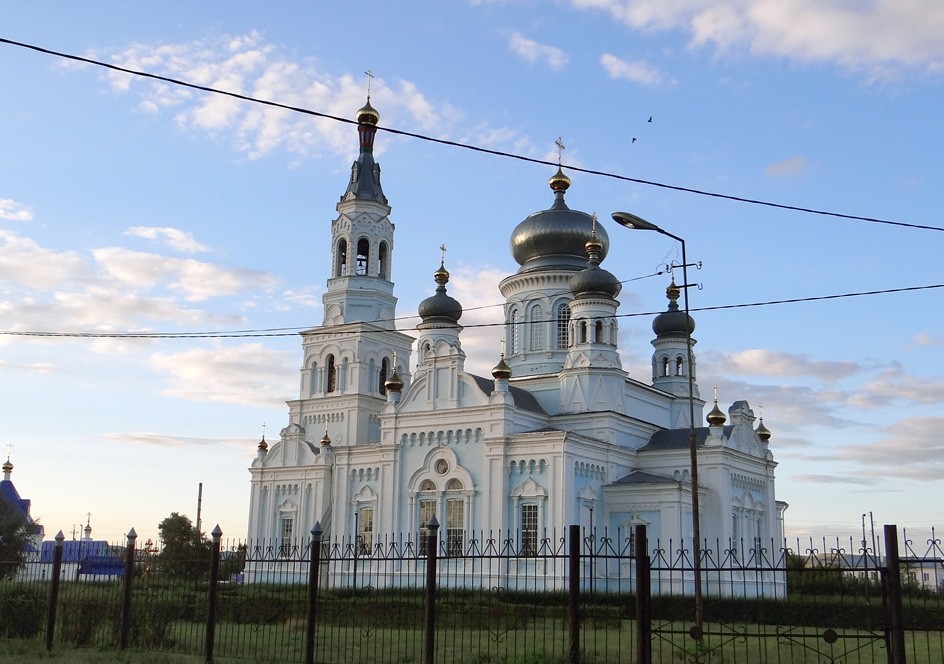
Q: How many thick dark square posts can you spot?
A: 8